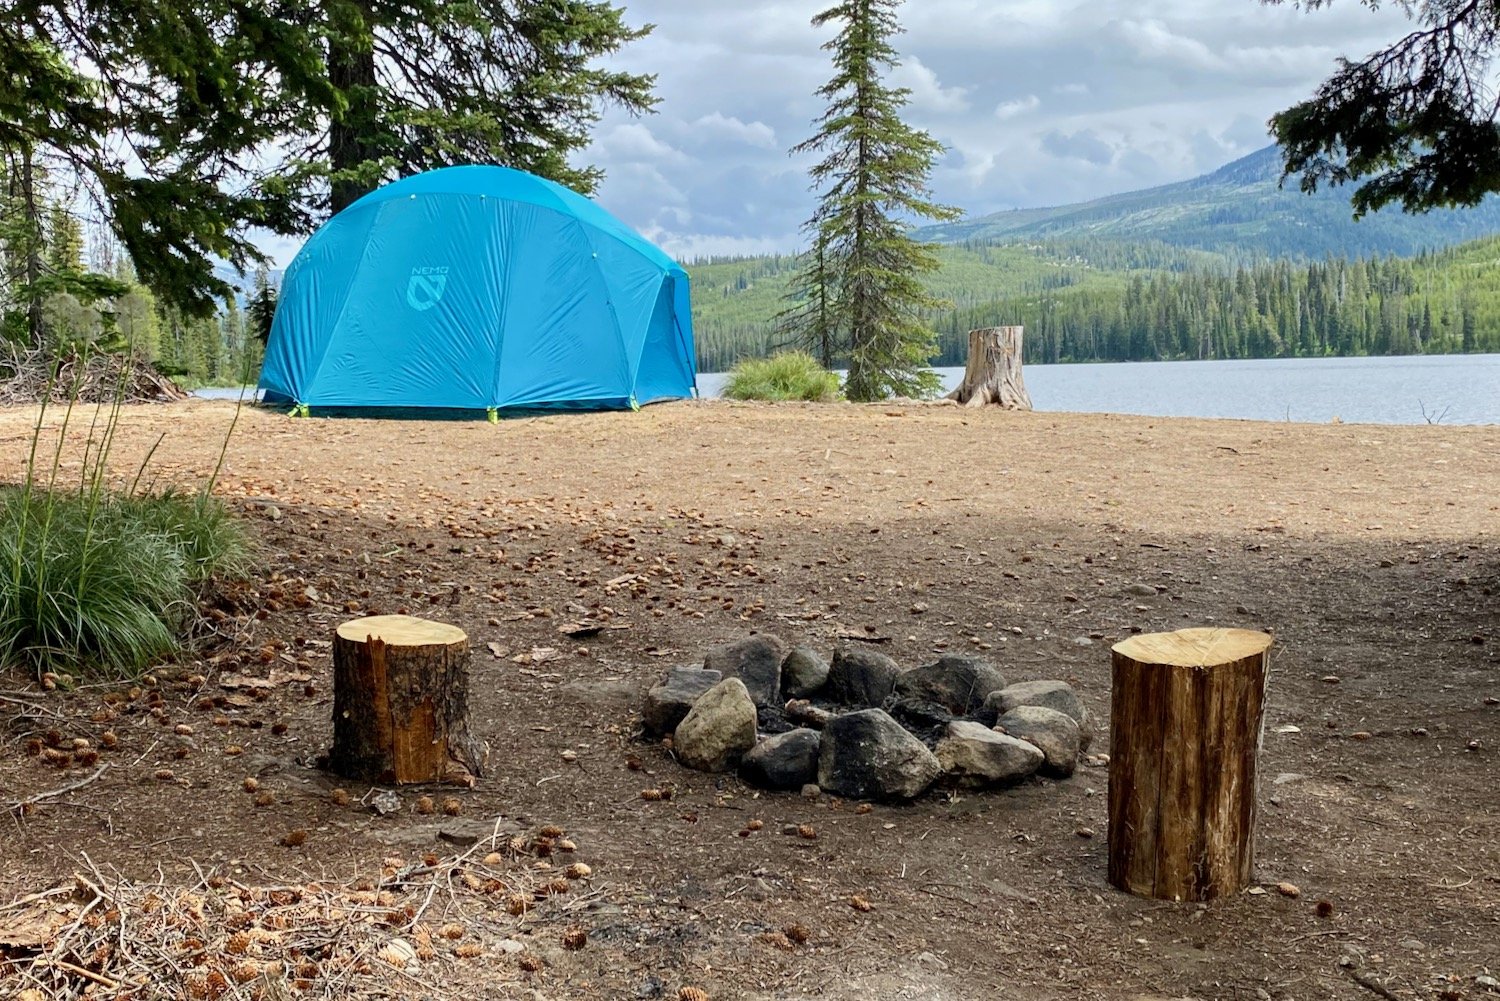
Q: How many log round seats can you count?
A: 2